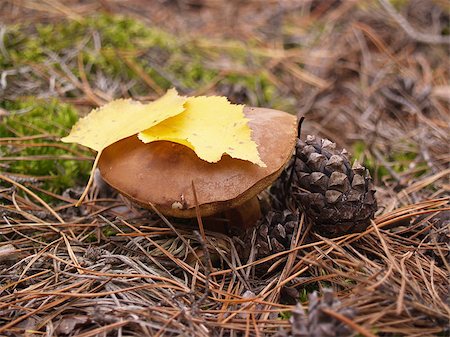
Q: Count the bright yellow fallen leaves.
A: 2